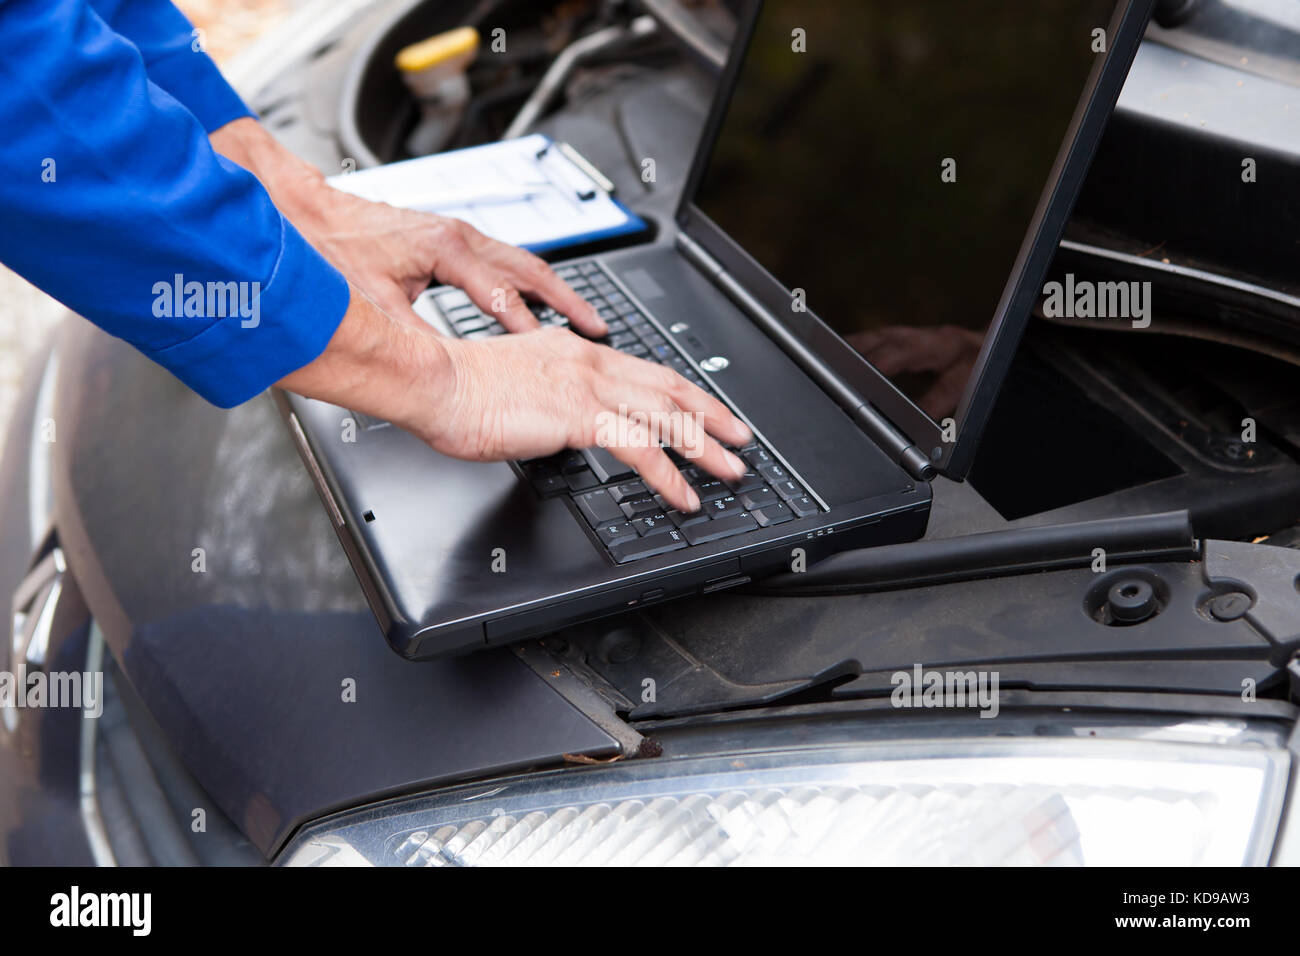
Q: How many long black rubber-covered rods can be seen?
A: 1